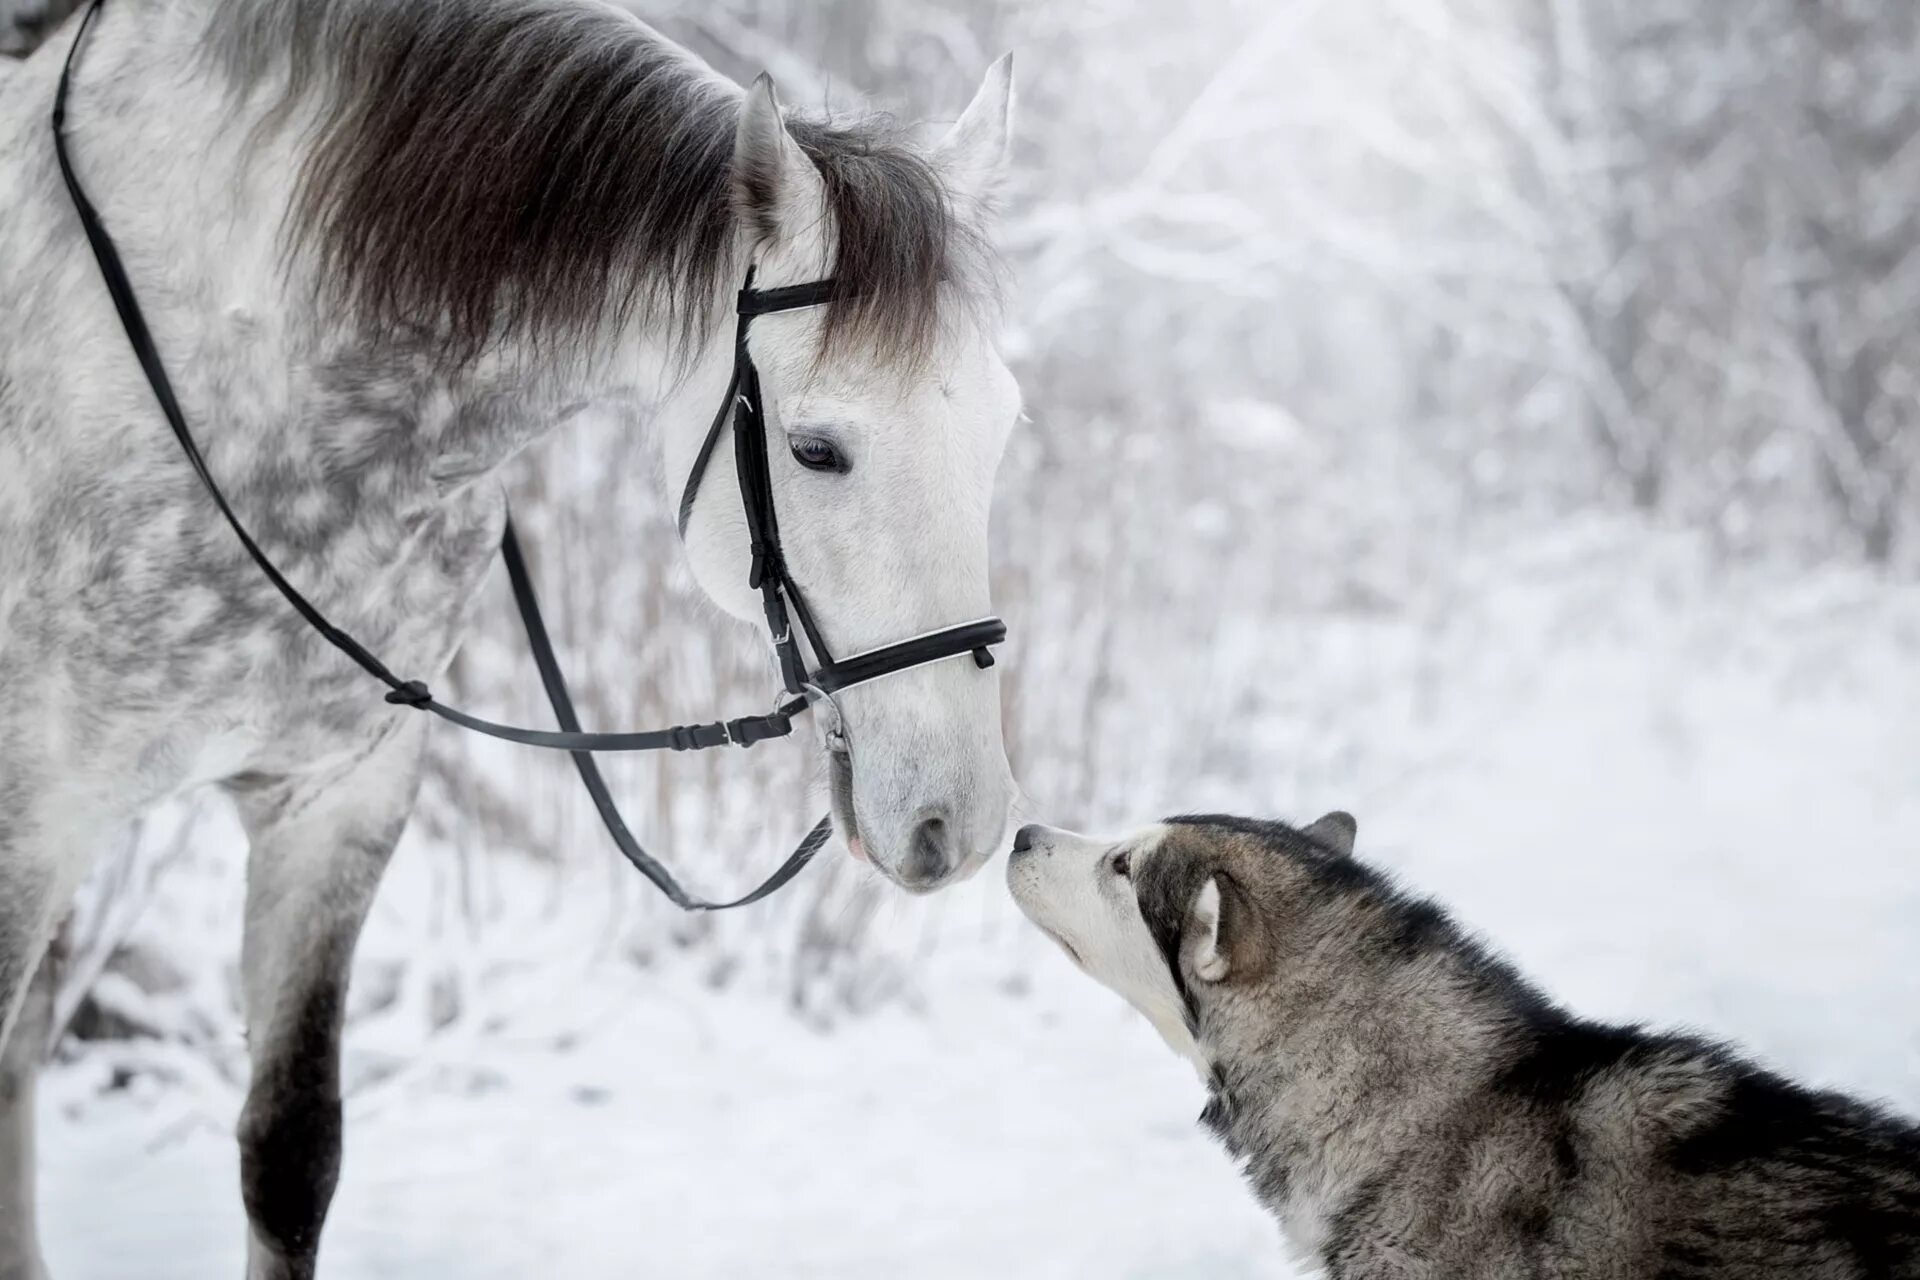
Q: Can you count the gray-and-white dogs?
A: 1